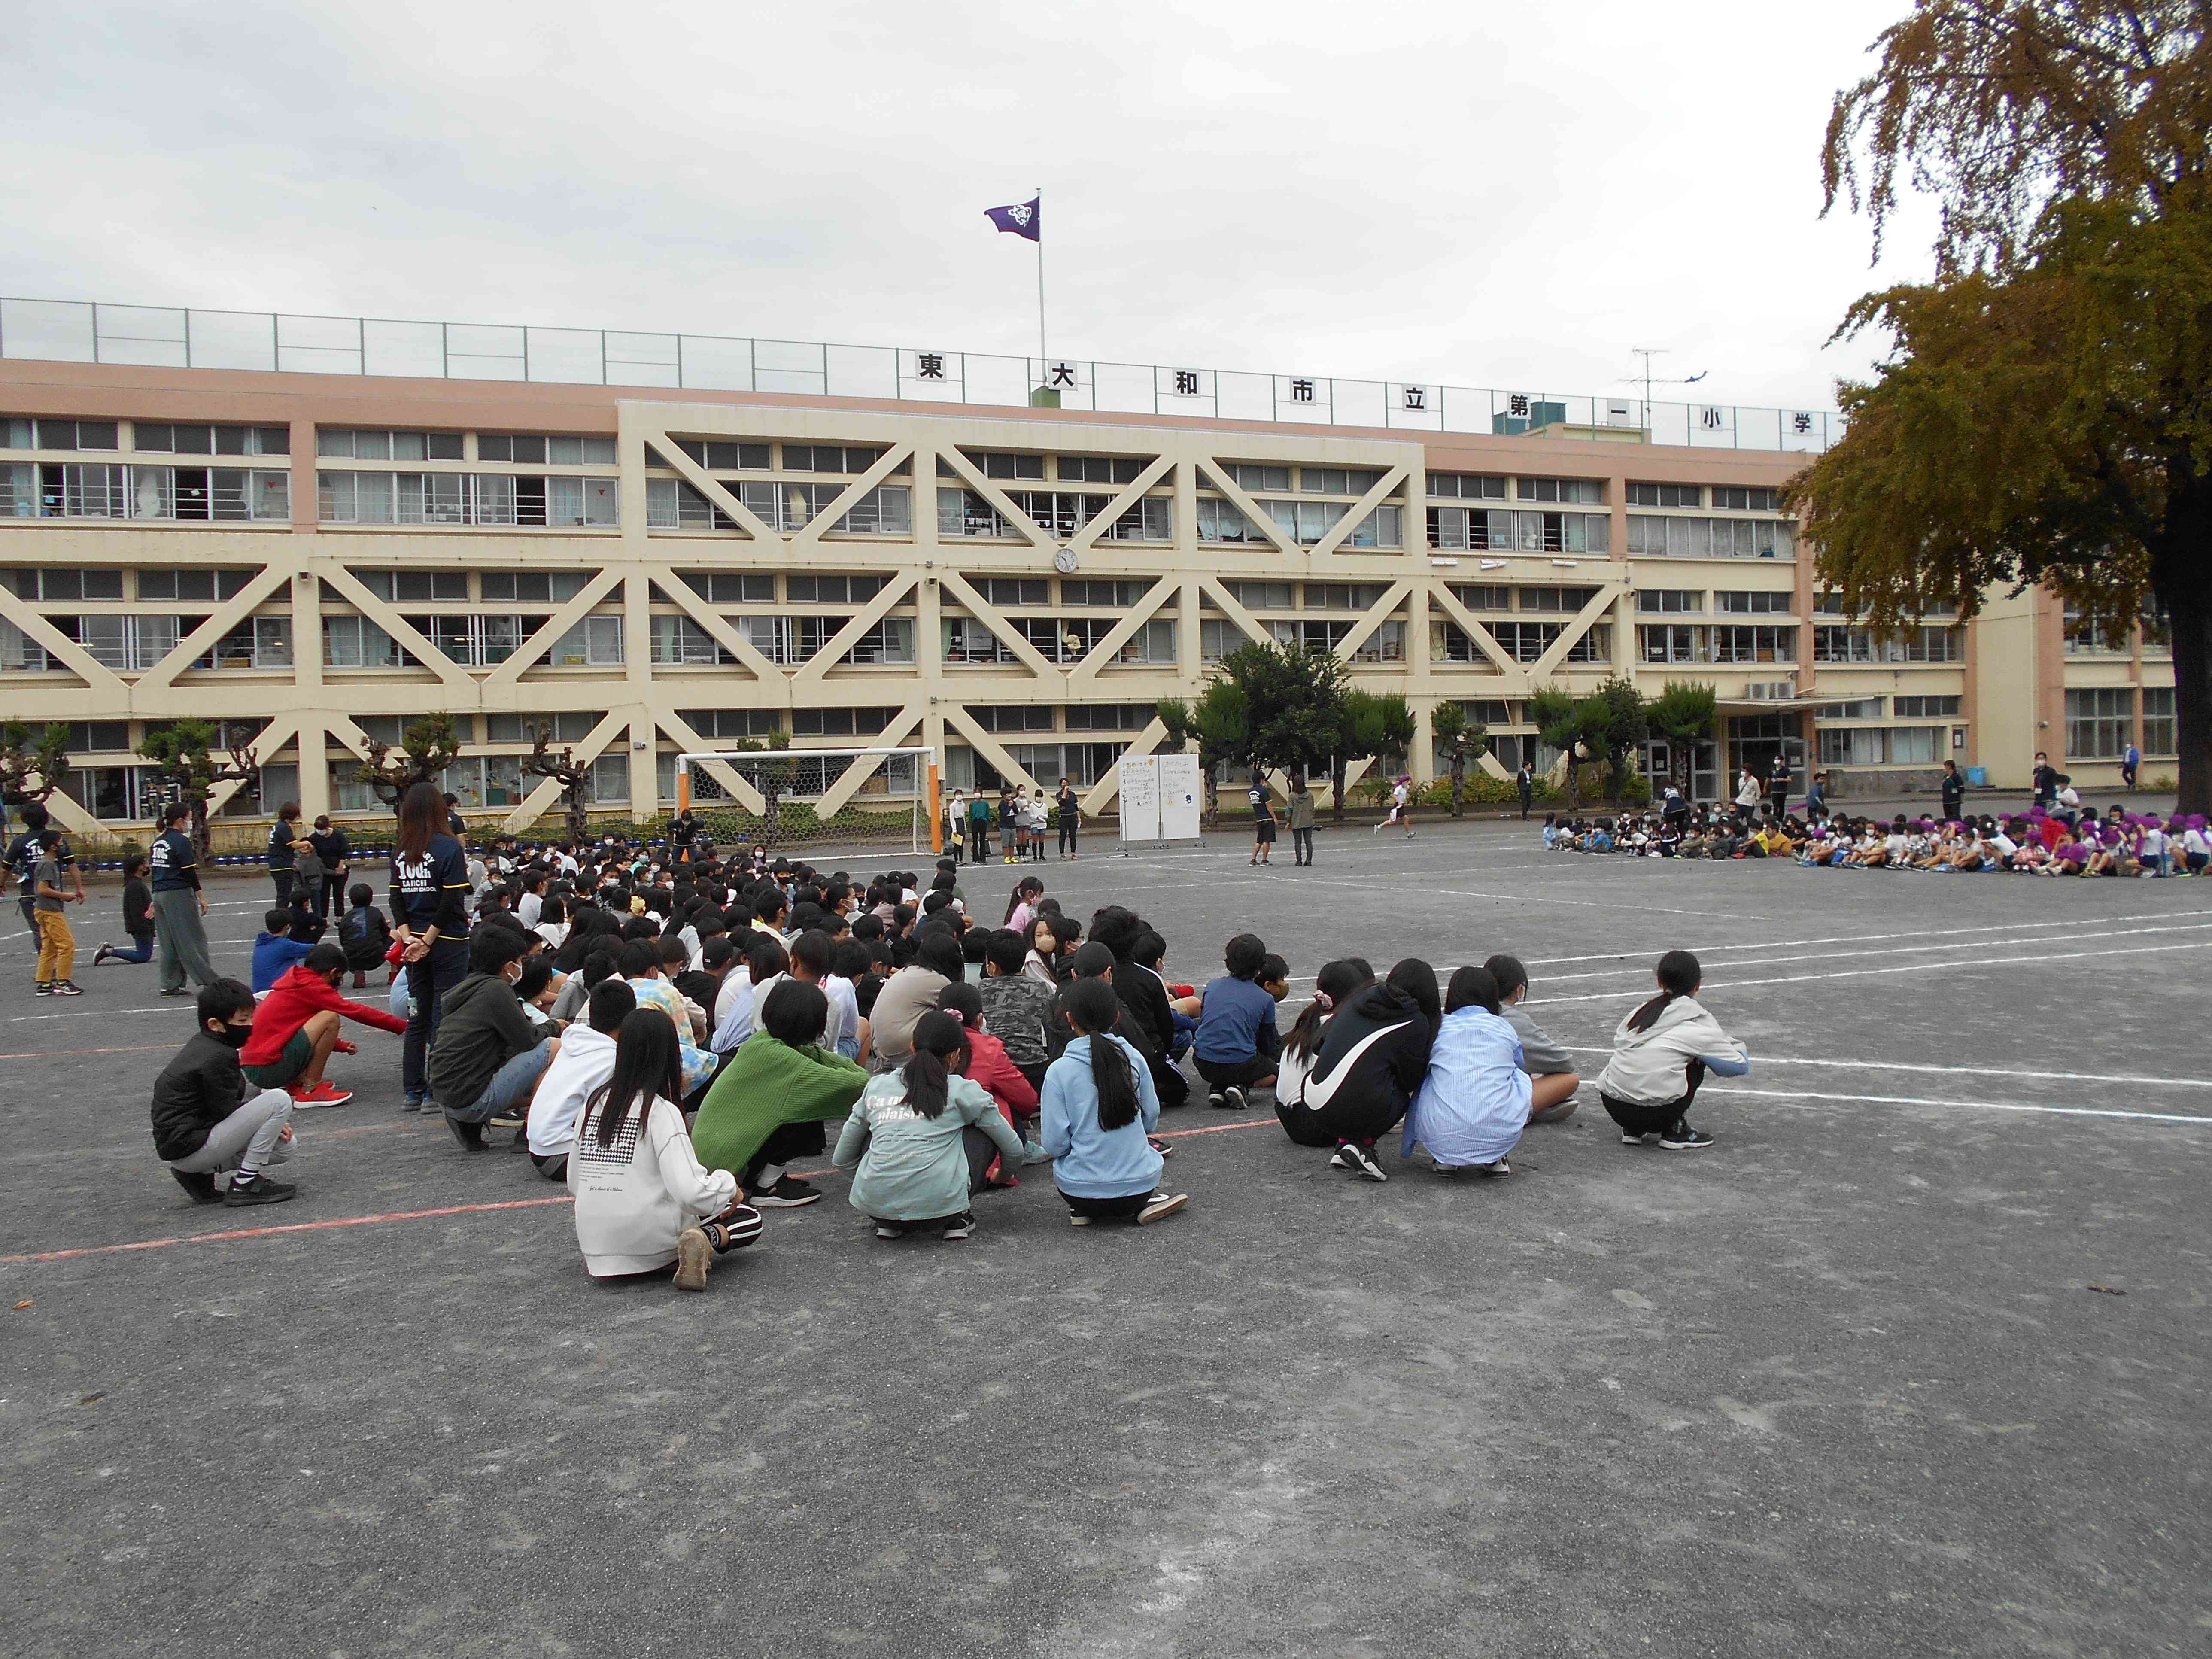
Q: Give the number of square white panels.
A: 9